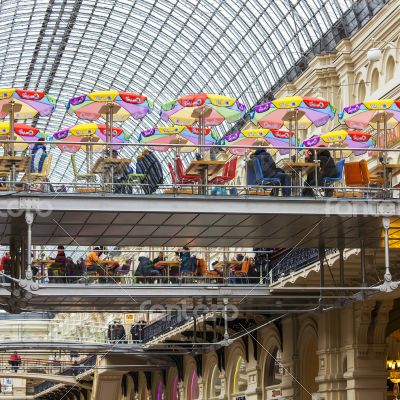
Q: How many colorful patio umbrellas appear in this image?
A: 10